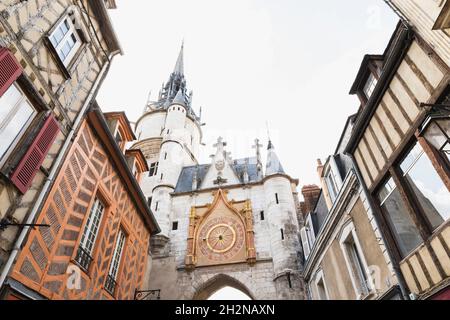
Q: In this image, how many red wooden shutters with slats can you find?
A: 2